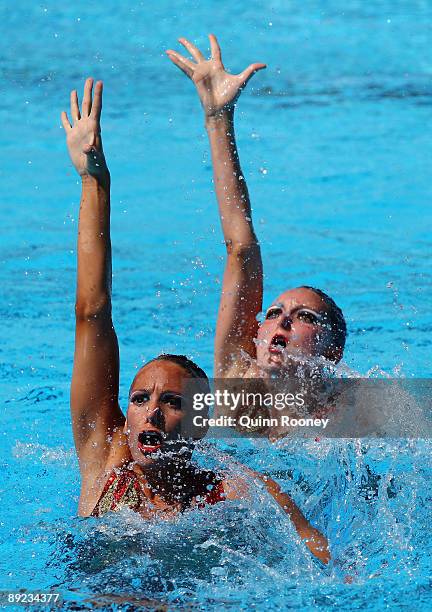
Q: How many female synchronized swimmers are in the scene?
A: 2